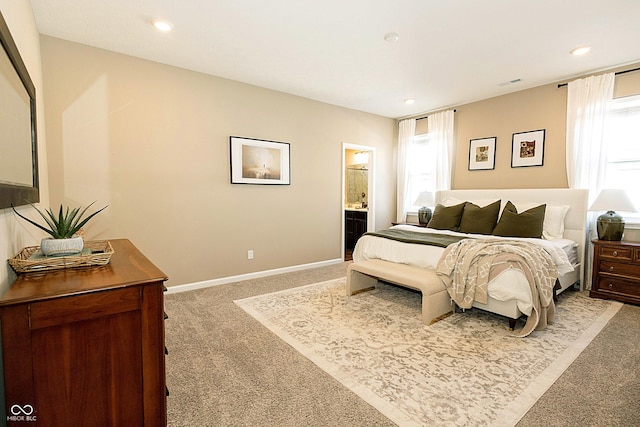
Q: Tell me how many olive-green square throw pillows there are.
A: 3